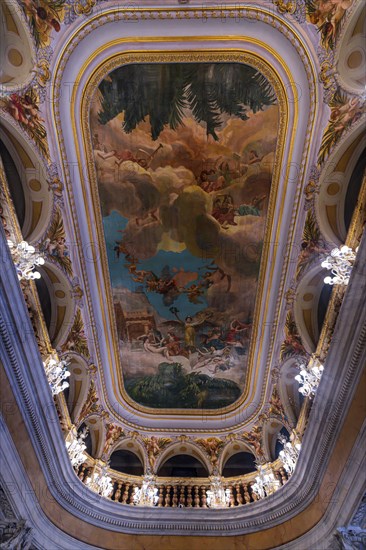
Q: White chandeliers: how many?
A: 10